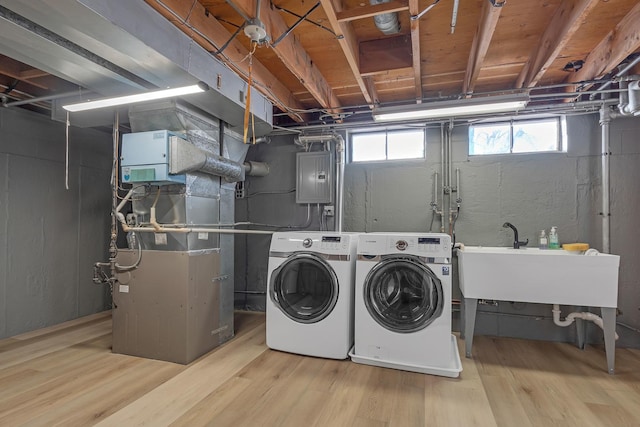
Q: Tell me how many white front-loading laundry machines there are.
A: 2